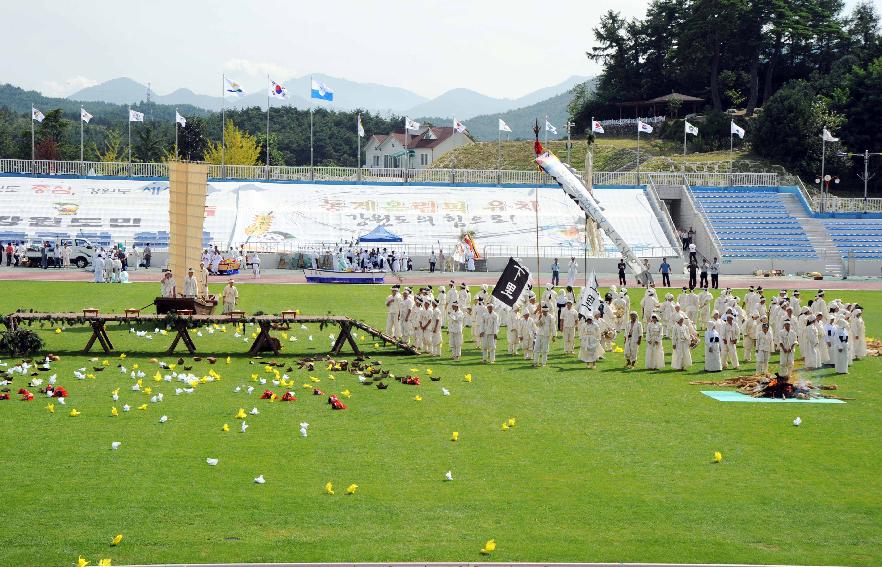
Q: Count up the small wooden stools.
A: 5